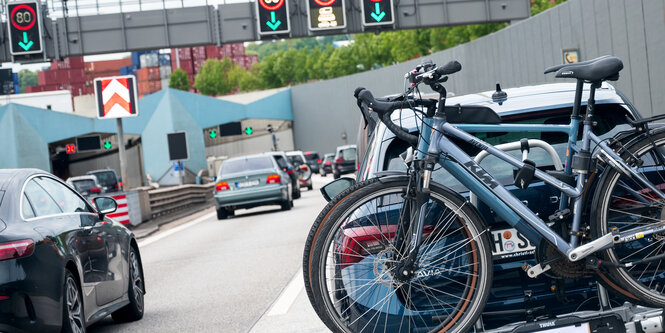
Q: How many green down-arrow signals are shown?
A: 6